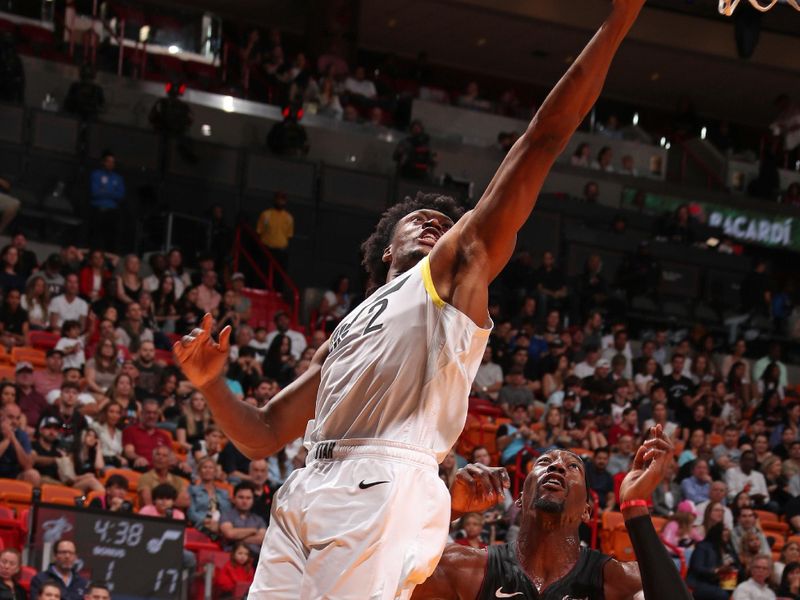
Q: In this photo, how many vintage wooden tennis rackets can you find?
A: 0